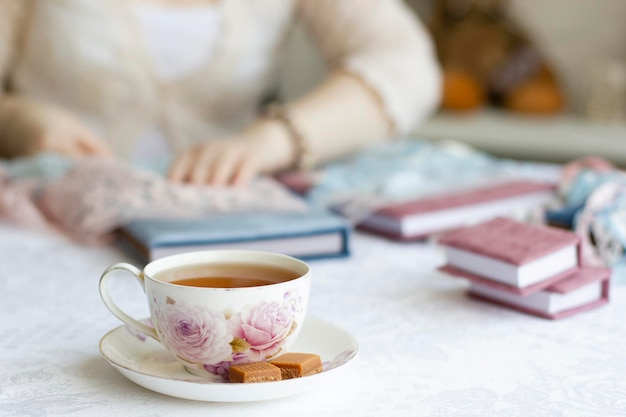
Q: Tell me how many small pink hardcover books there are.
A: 2